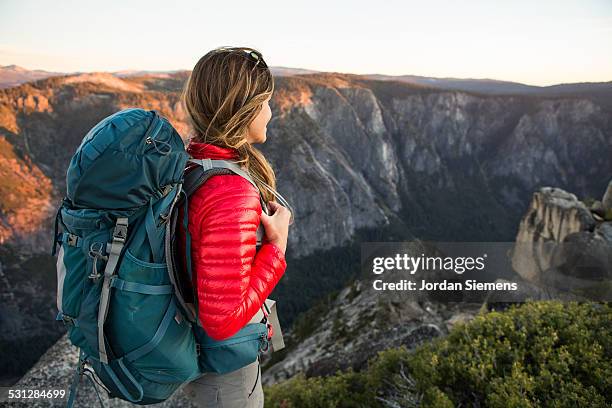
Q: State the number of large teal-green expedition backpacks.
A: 1